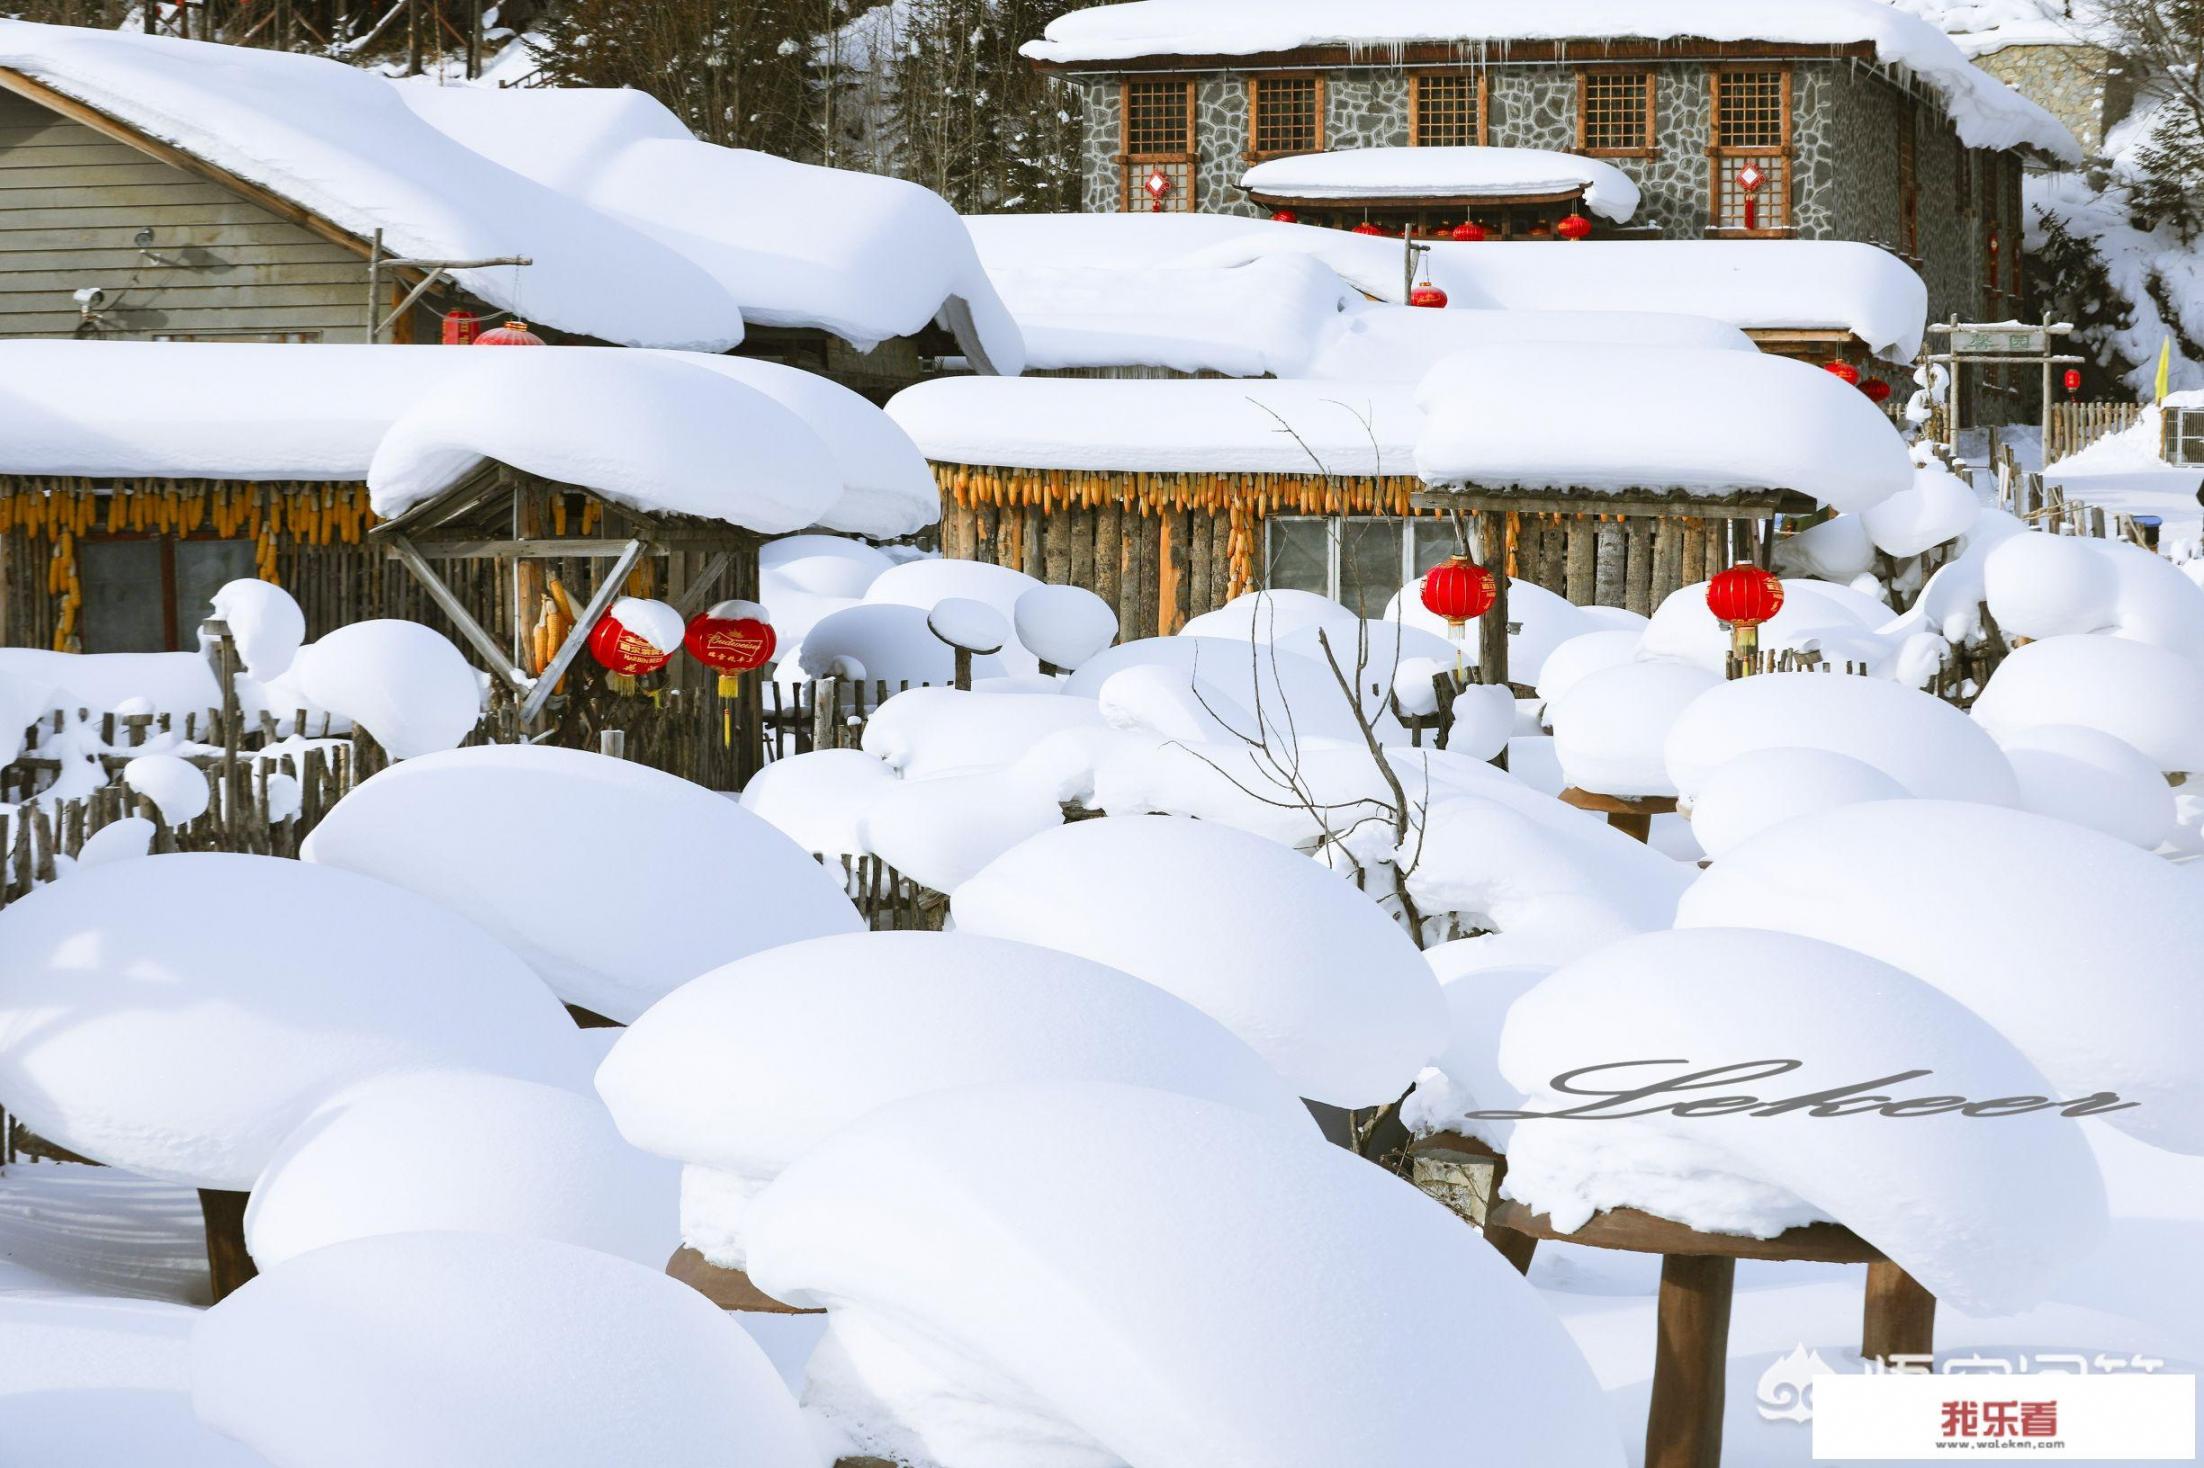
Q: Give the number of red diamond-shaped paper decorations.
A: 2